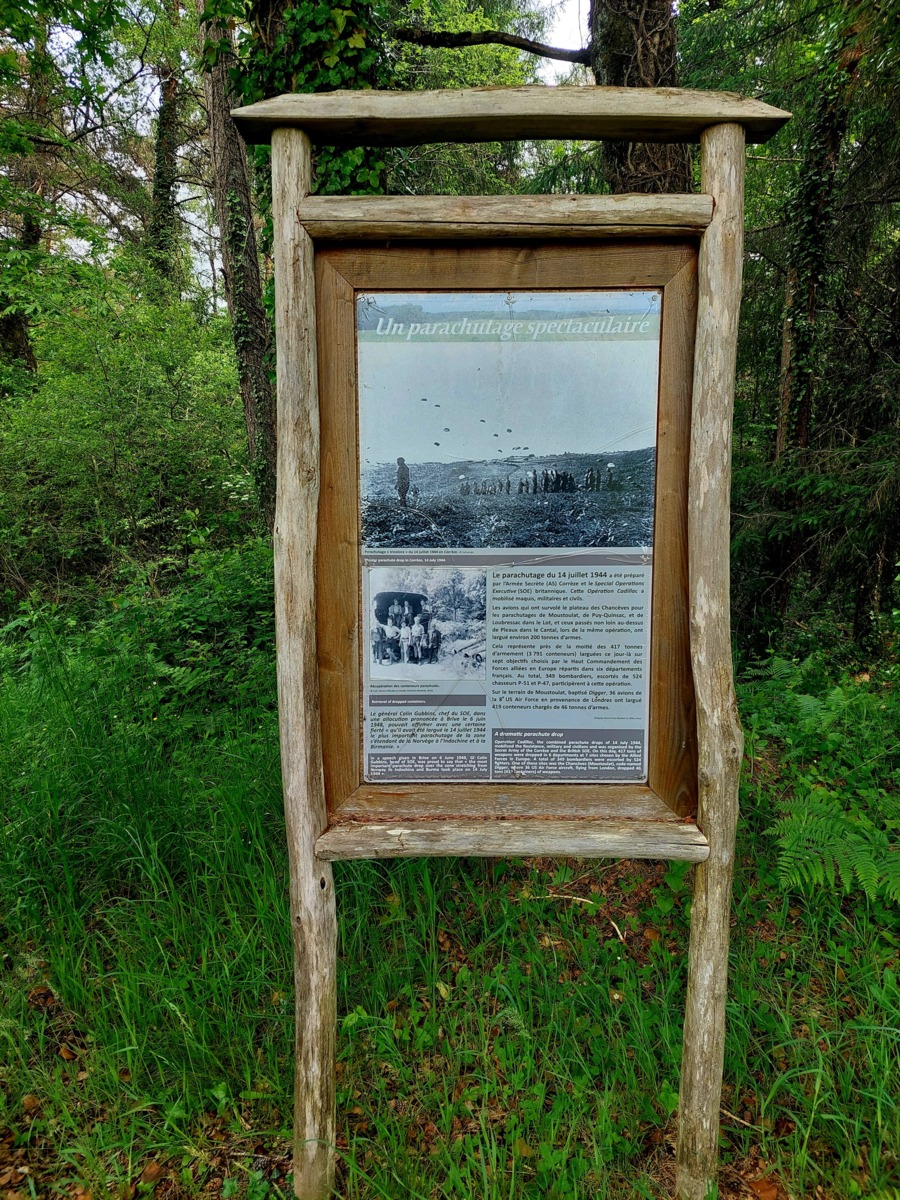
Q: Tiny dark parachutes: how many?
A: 11